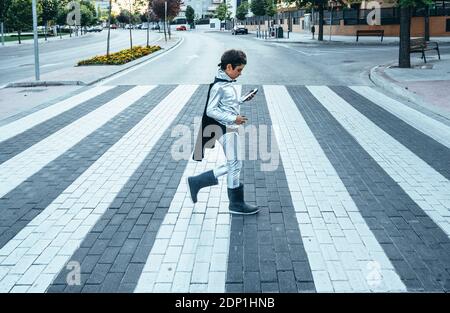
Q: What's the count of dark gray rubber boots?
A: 2